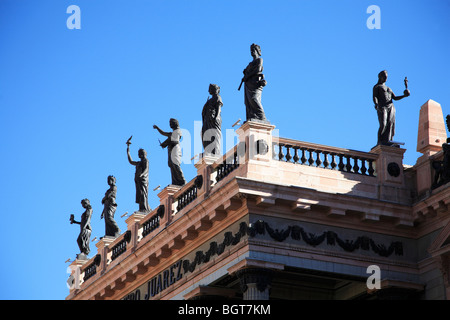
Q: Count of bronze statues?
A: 7